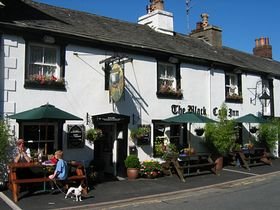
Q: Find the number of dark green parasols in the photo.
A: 3